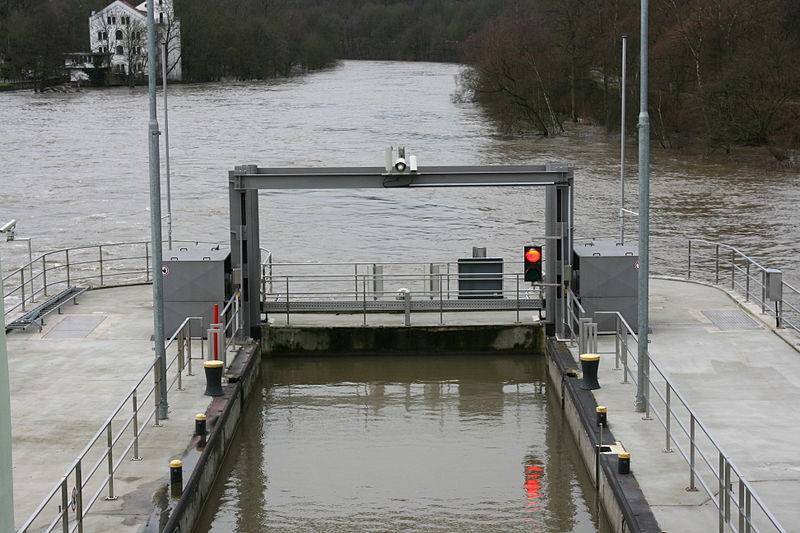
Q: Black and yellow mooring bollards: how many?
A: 6